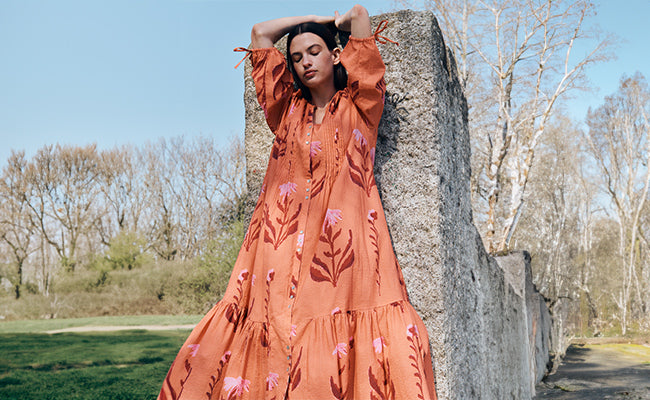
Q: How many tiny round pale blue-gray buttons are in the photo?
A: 15